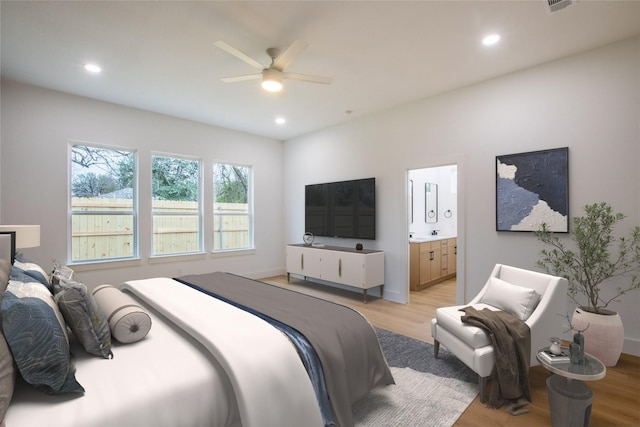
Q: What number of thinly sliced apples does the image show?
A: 0